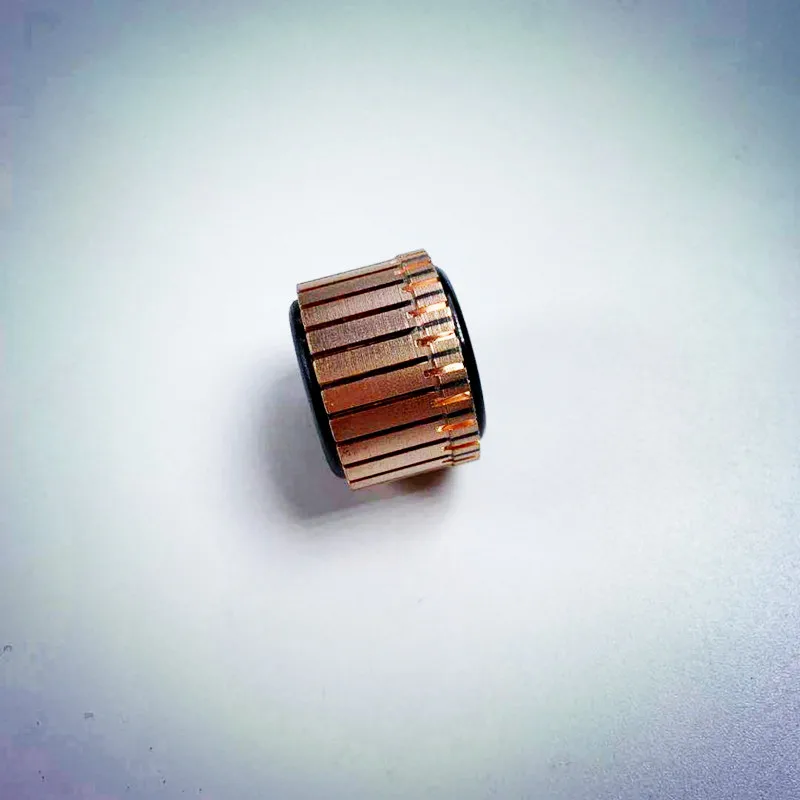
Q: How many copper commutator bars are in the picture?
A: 10